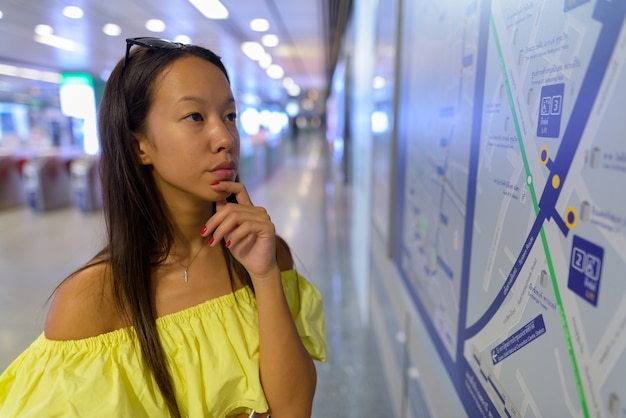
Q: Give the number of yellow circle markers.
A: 3